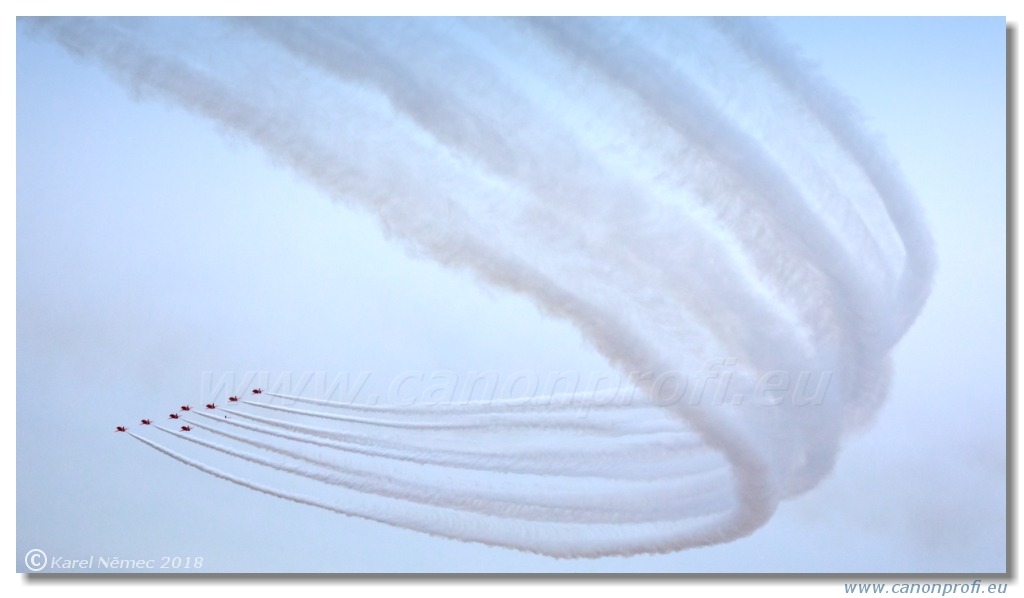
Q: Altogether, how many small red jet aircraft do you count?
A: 8